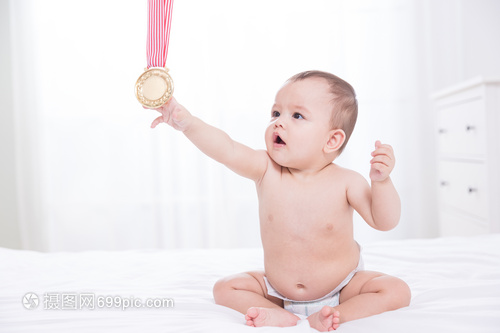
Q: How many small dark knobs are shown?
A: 4